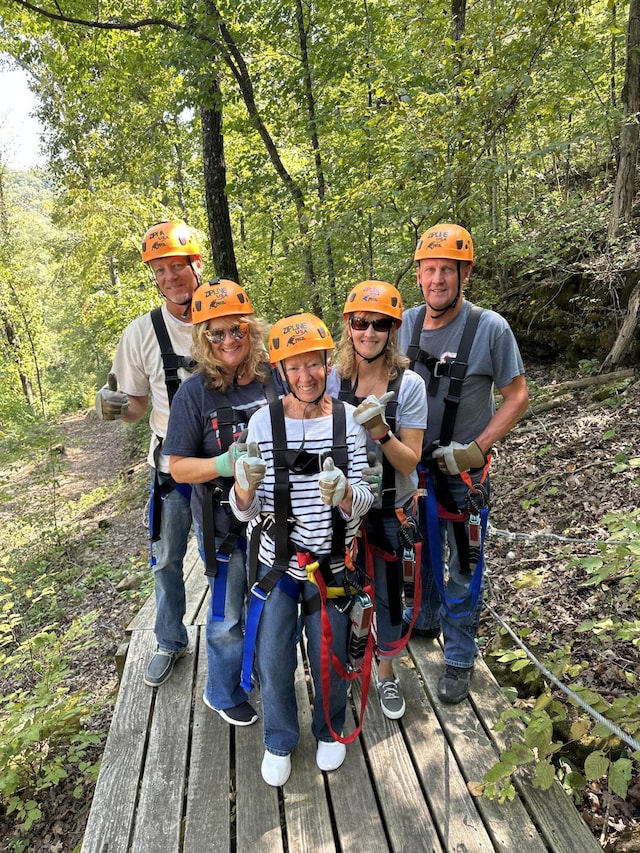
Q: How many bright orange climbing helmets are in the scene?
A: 5